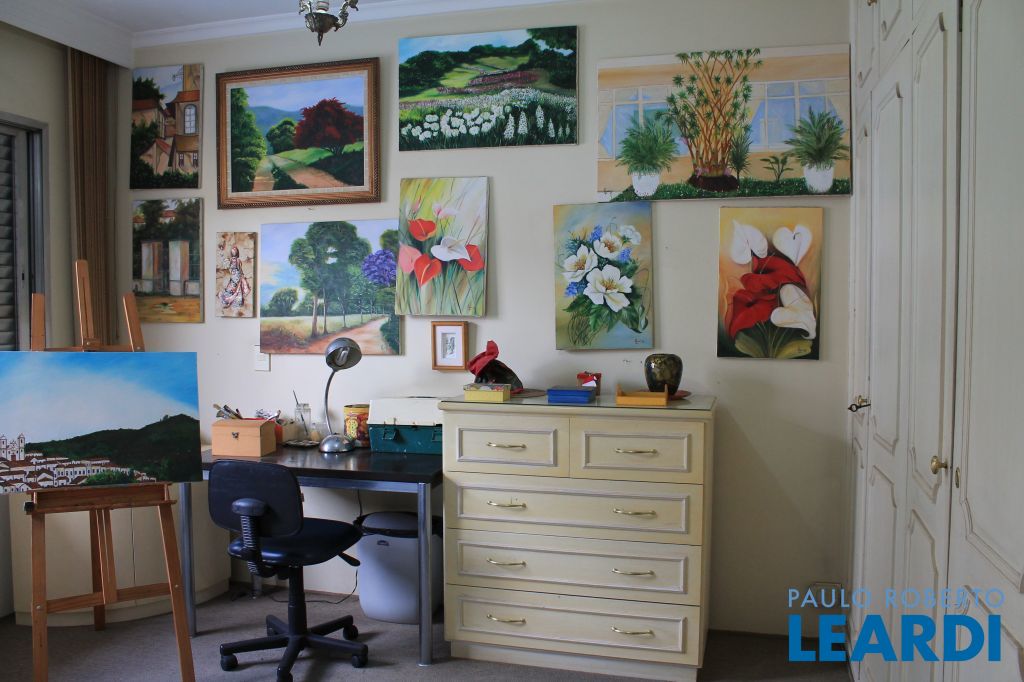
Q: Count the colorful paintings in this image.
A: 11